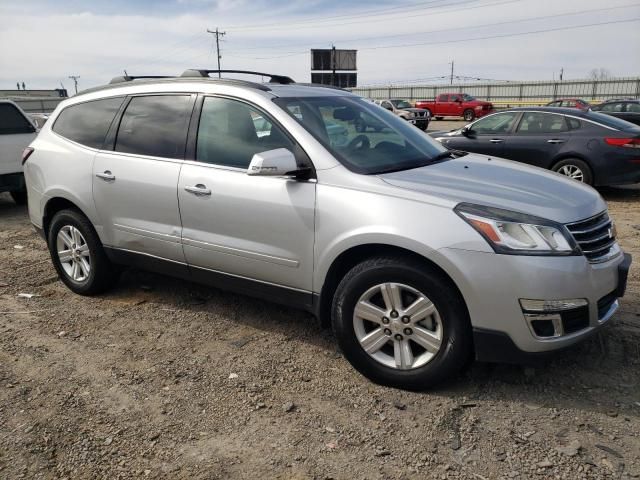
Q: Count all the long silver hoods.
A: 1